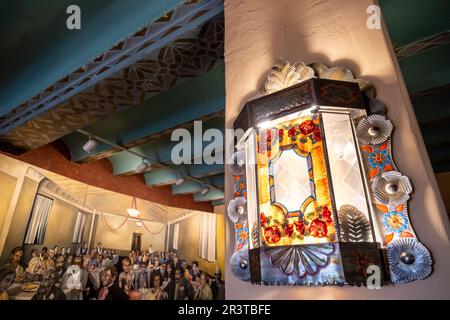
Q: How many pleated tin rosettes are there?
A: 6